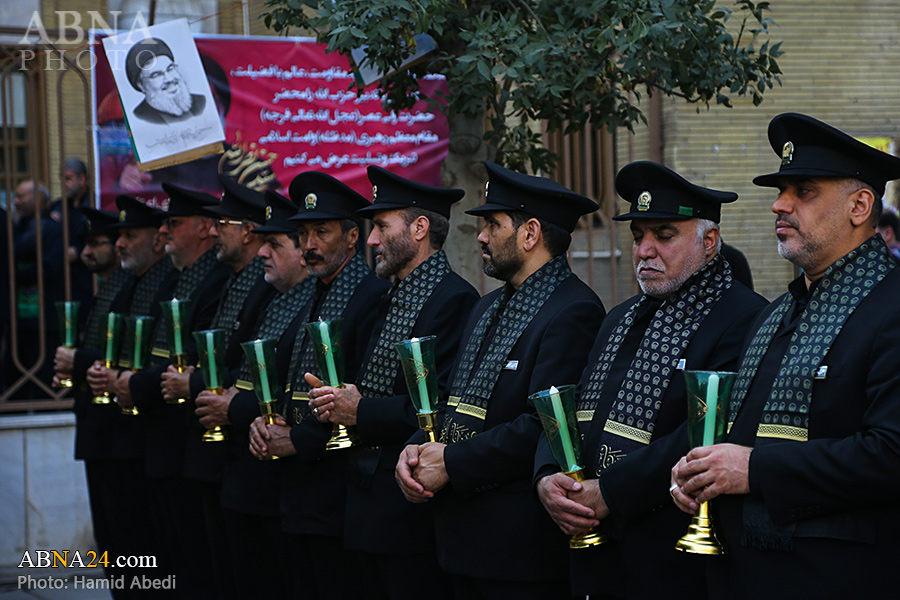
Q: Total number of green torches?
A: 10